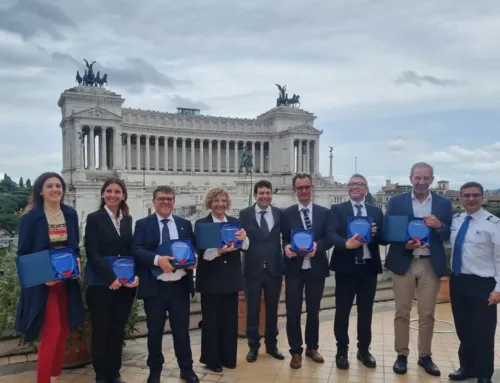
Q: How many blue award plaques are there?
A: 7